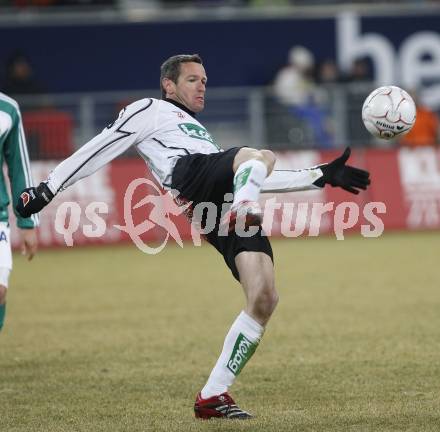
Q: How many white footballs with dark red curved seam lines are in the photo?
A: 1